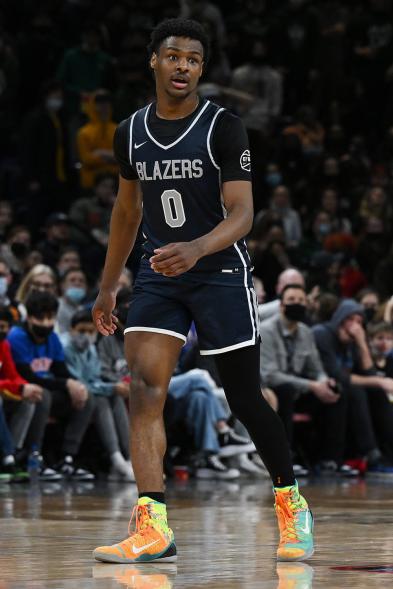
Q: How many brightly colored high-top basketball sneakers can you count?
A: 2